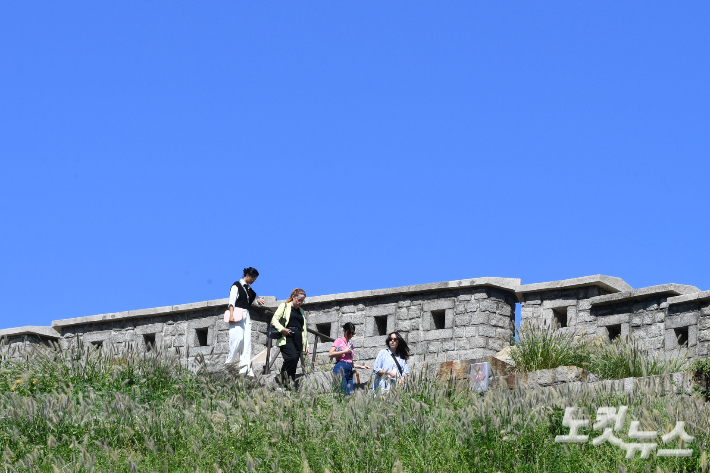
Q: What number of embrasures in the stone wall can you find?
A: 9